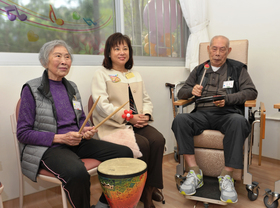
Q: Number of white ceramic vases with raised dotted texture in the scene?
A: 0